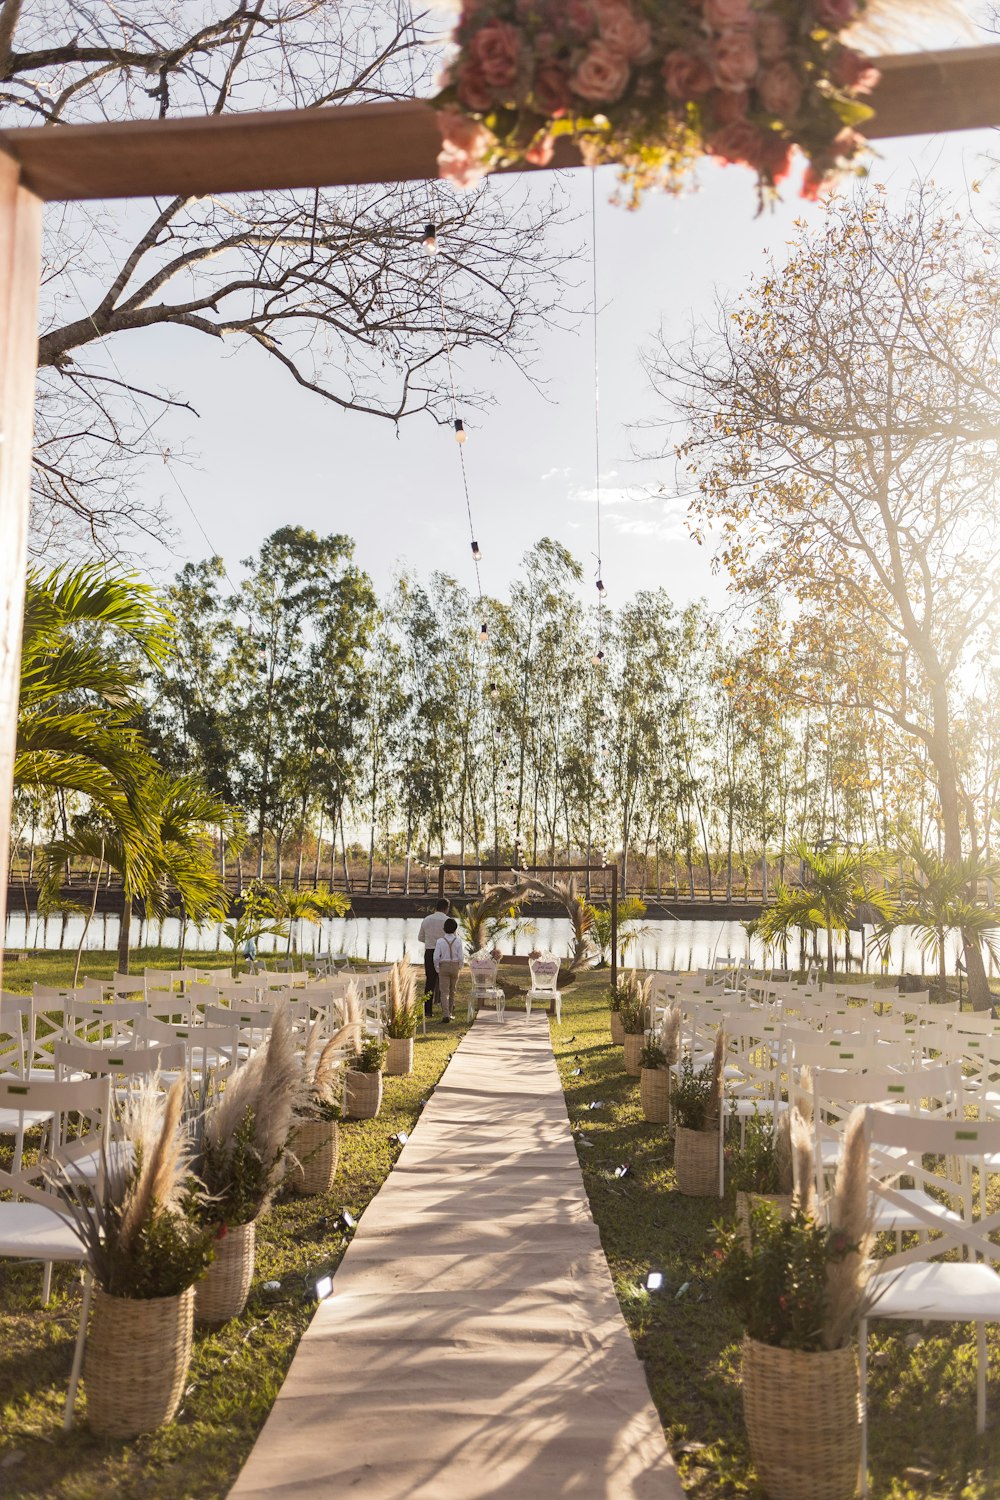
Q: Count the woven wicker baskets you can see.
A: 11